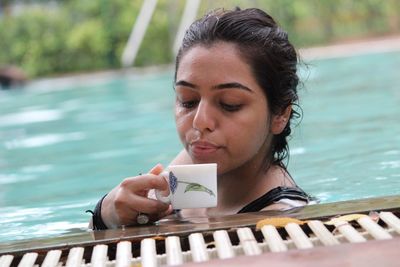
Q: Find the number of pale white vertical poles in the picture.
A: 2